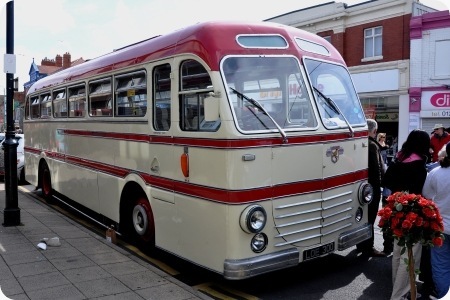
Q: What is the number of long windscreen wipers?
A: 2